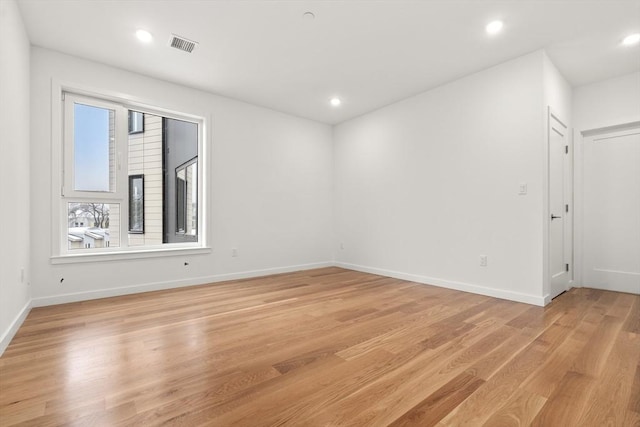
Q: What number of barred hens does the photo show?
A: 0